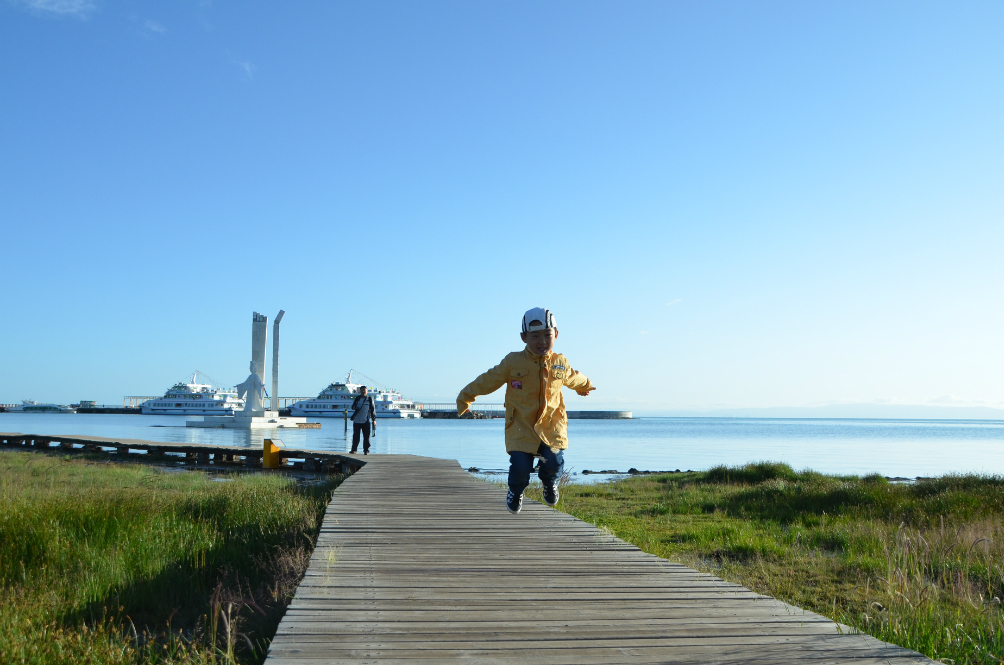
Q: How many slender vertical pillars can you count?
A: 2